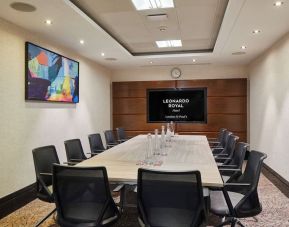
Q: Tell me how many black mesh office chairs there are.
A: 12